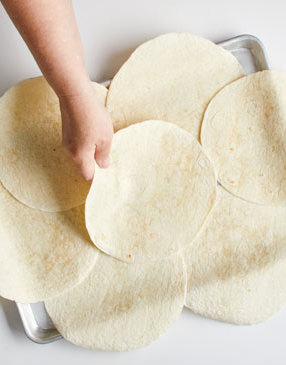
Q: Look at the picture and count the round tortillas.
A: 7